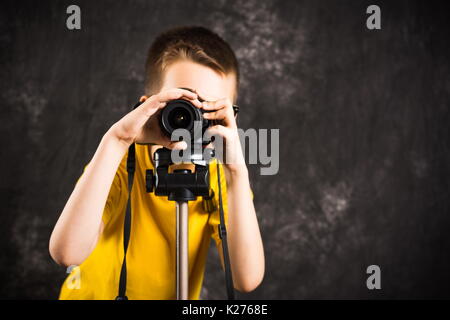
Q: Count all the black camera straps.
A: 2